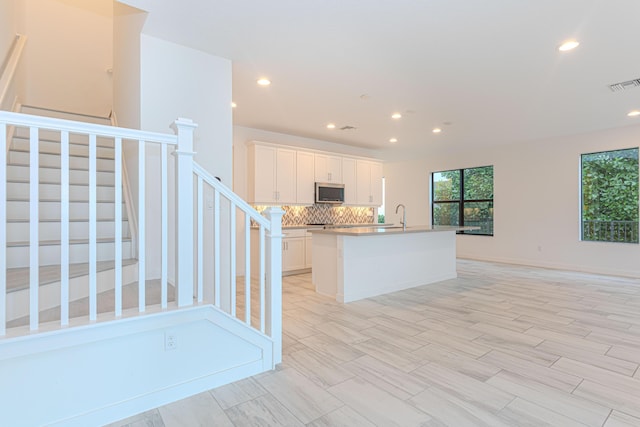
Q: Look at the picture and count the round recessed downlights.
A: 8